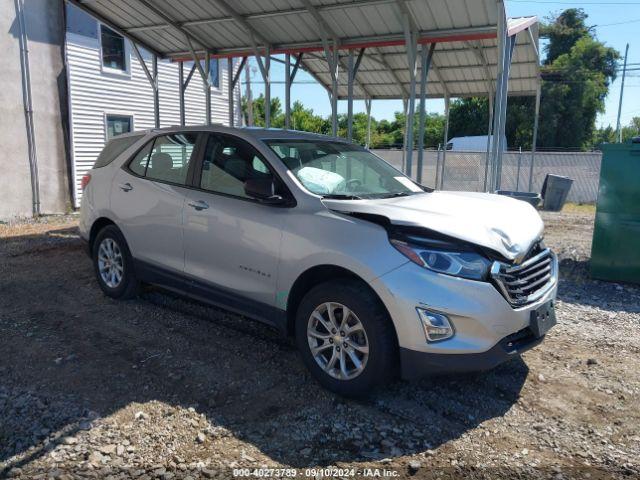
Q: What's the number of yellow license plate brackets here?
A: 0